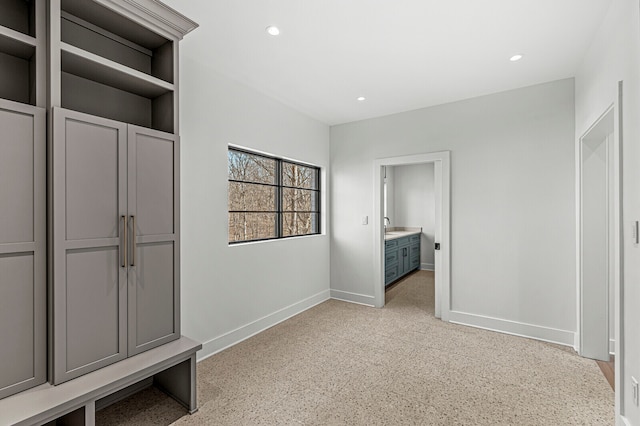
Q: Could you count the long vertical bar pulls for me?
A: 2